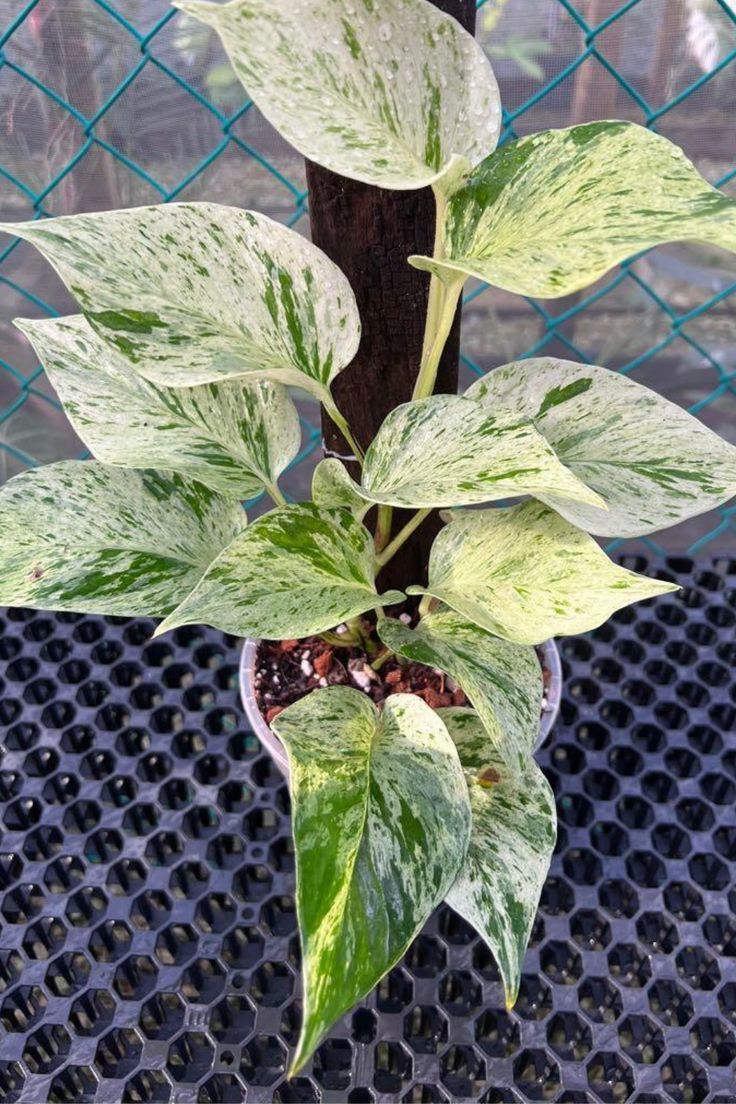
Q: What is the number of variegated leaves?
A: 12